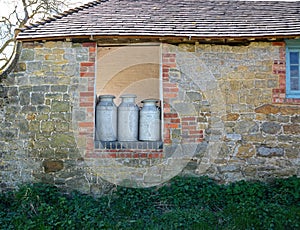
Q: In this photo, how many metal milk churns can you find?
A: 3